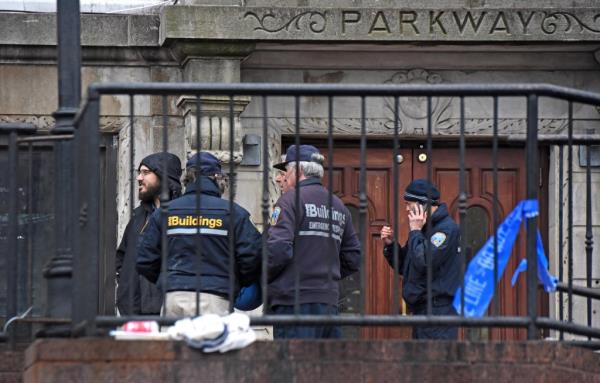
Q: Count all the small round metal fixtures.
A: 2